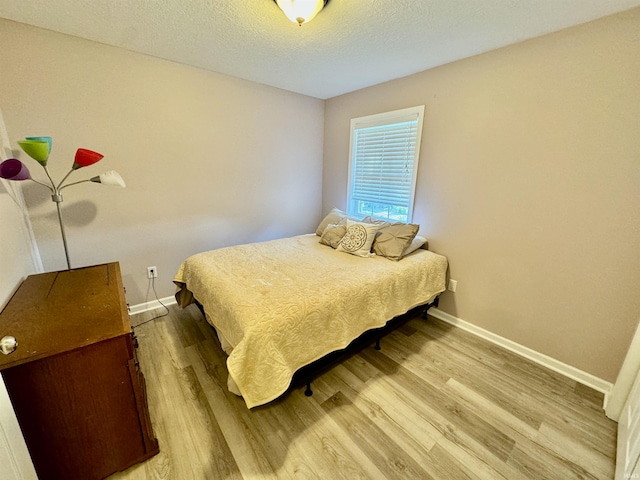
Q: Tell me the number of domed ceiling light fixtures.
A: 1